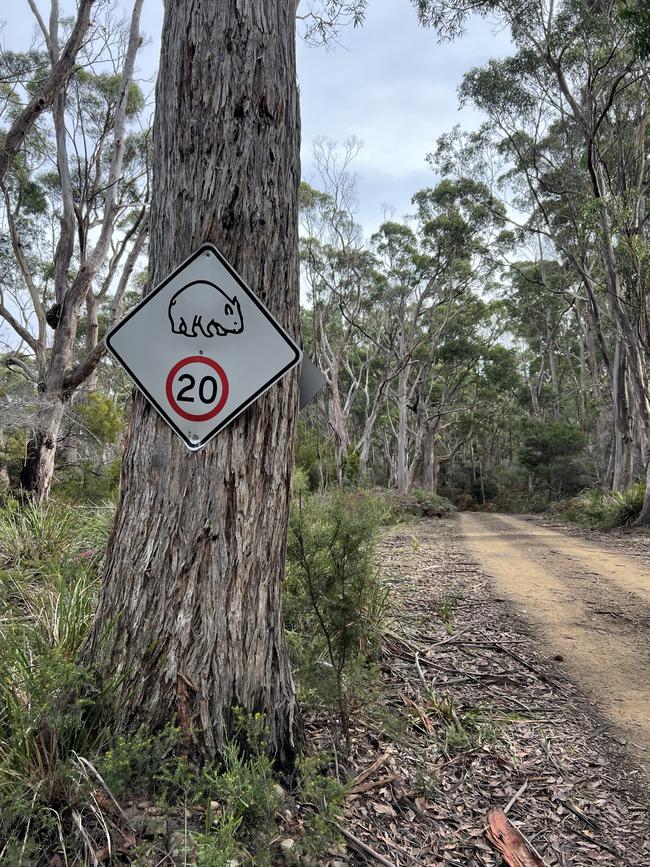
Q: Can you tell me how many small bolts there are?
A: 3